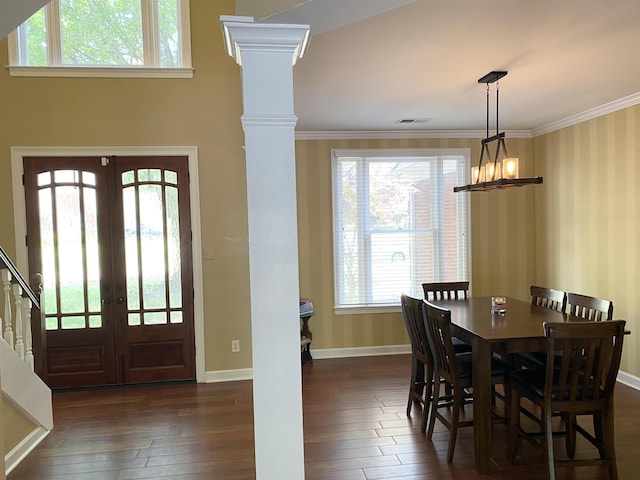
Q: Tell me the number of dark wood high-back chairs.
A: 6